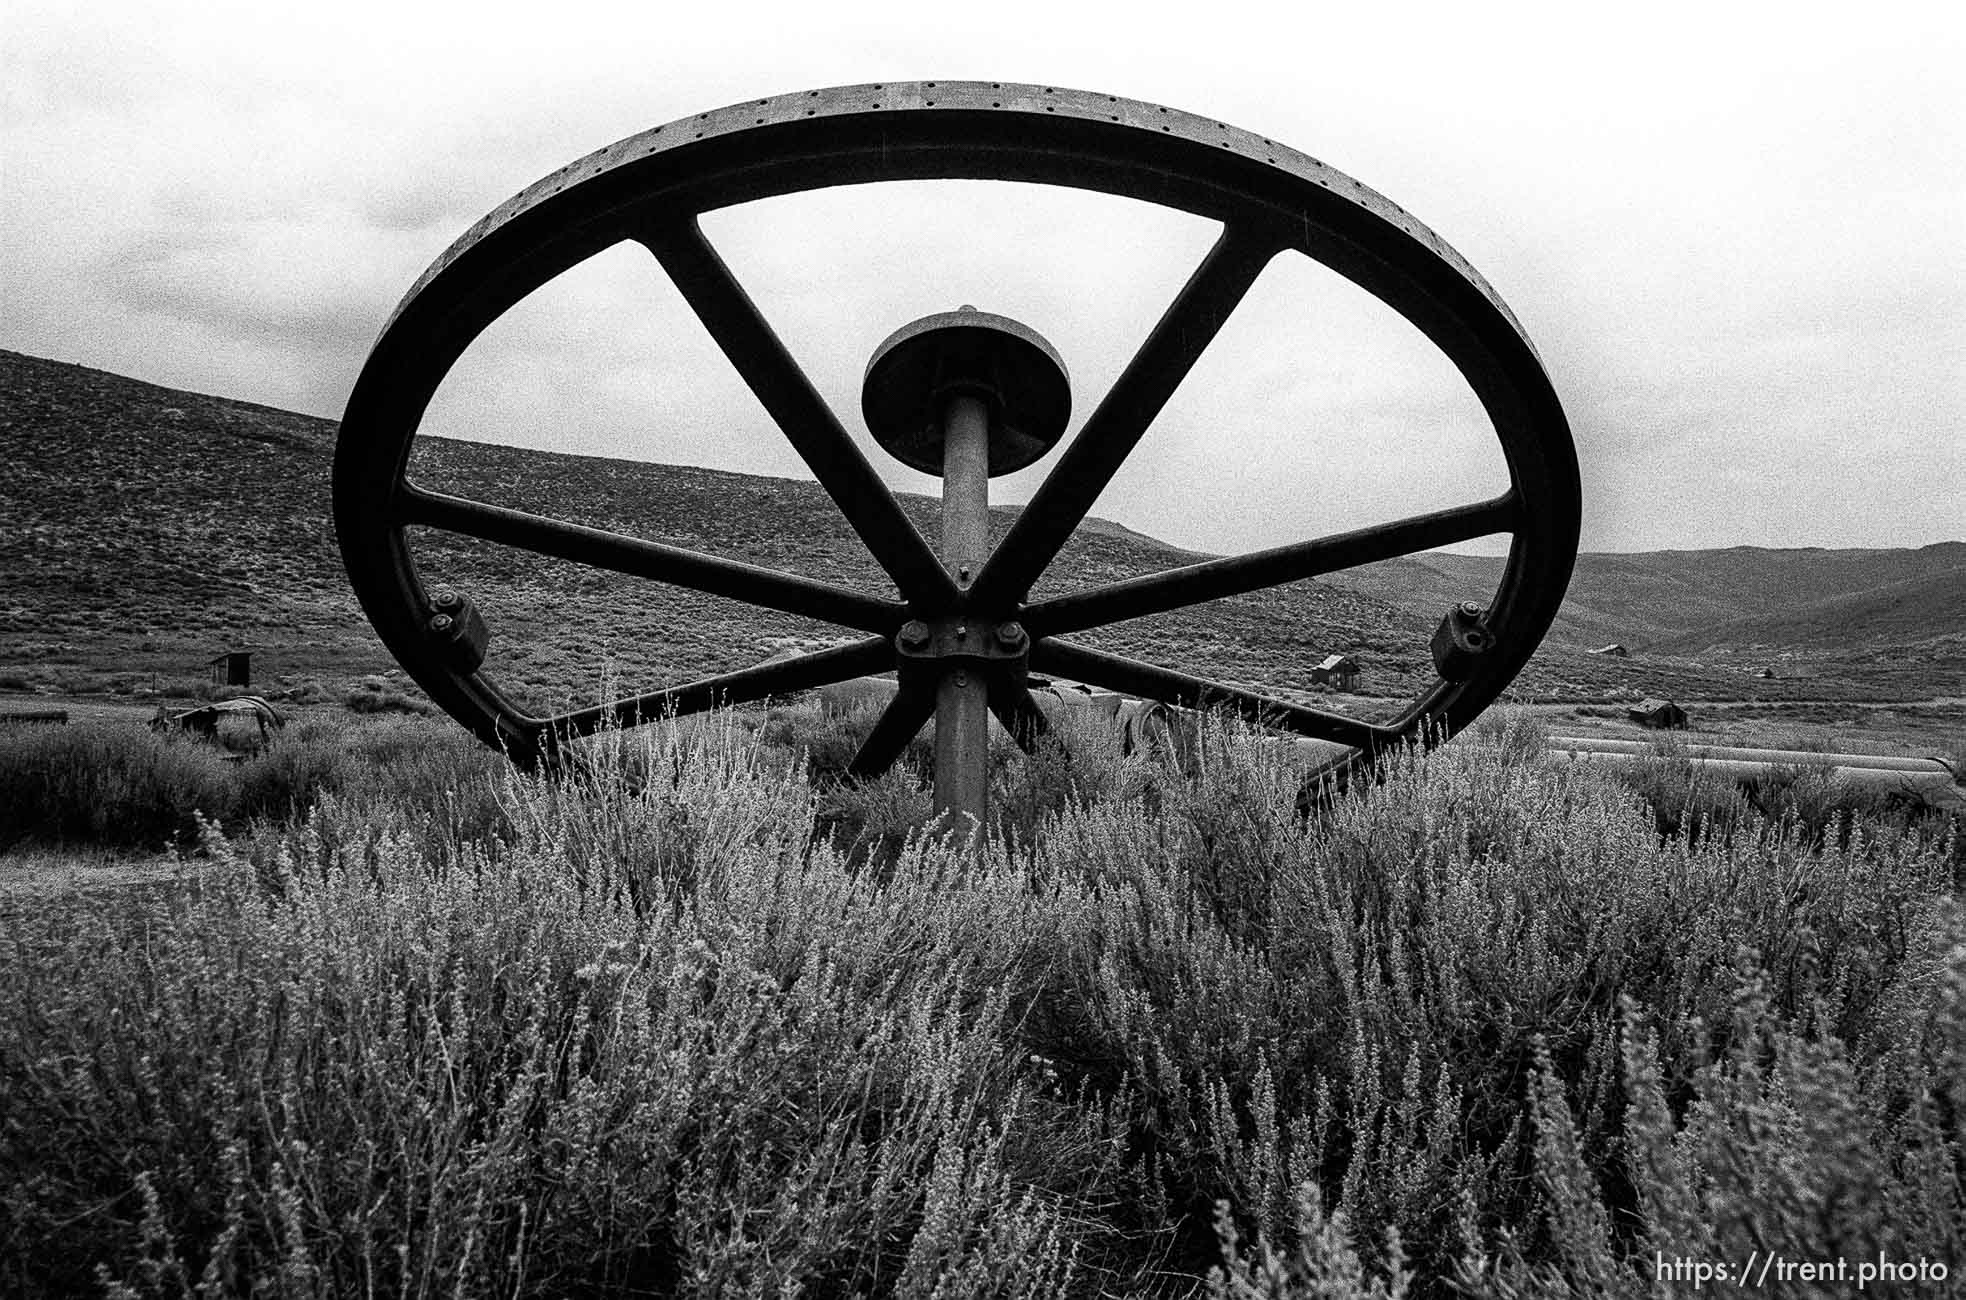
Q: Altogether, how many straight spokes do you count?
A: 8